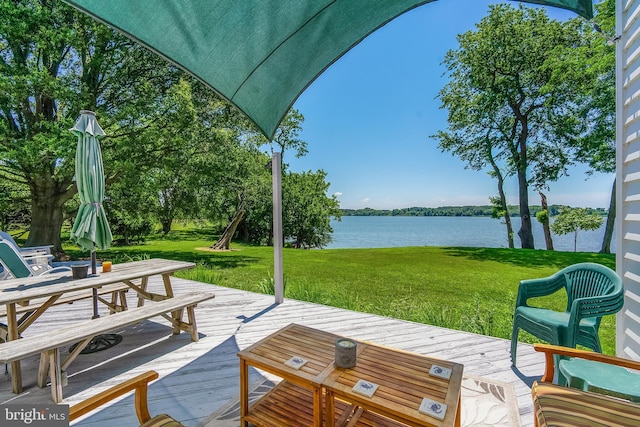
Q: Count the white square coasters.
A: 4